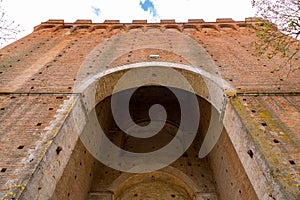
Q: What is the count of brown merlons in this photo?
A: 8